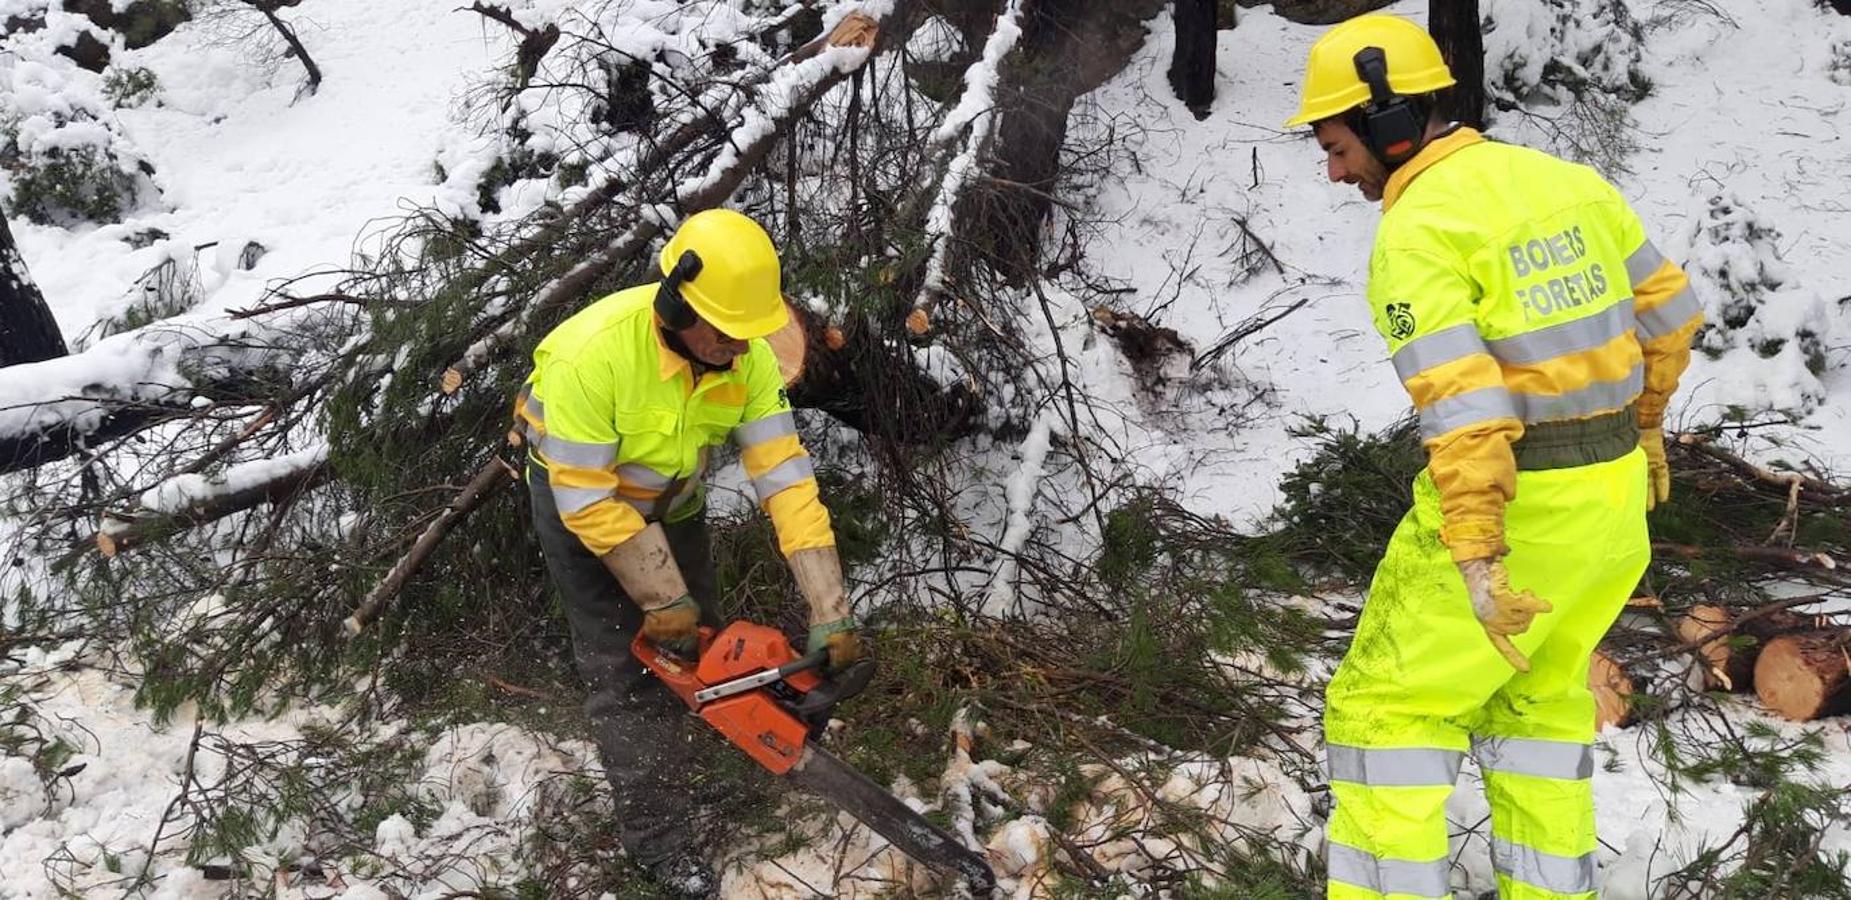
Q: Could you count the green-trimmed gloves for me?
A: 2